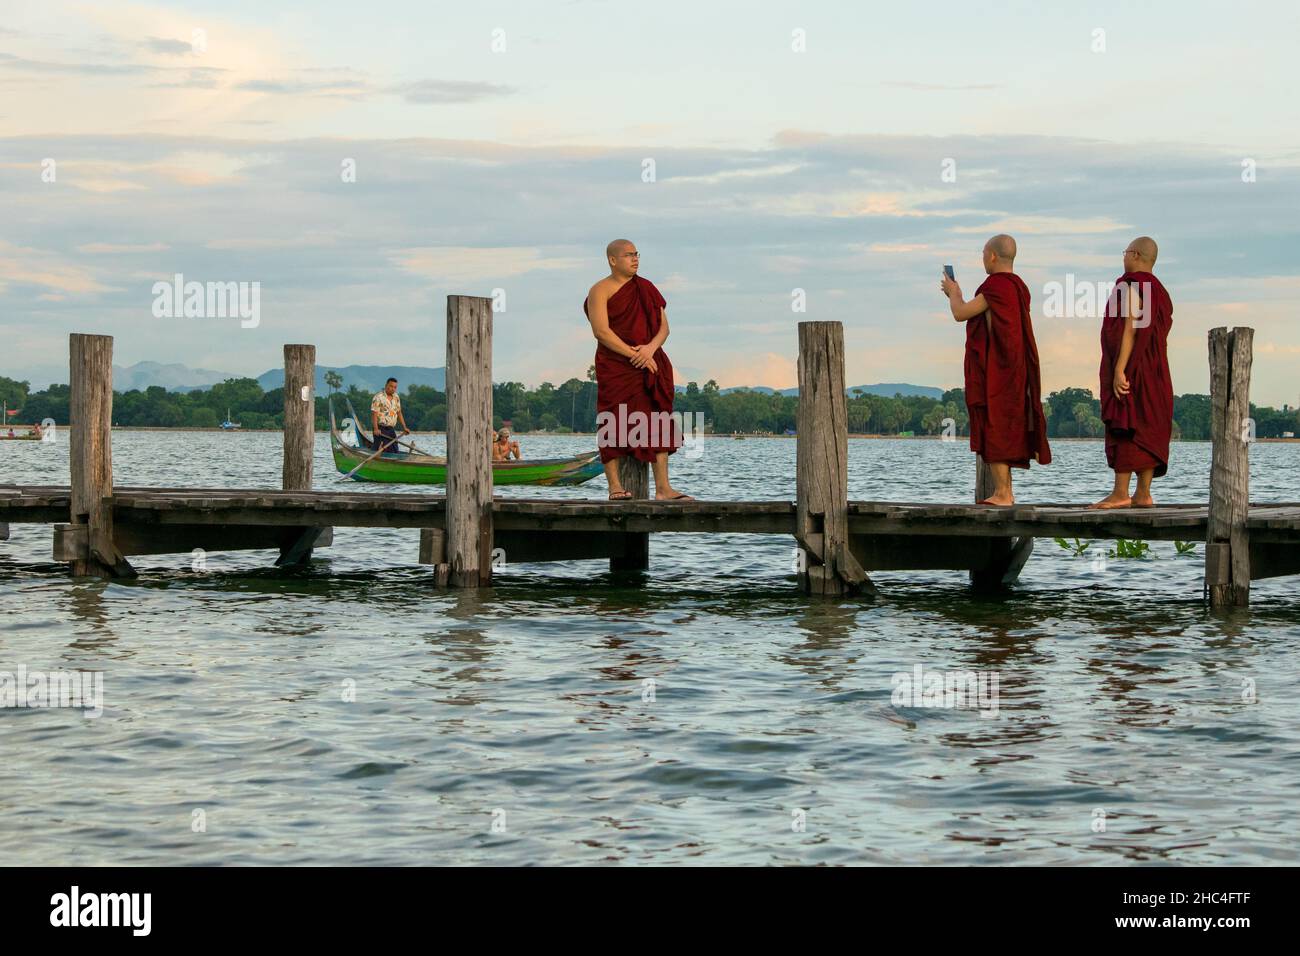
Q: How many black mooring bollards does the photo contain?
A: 0